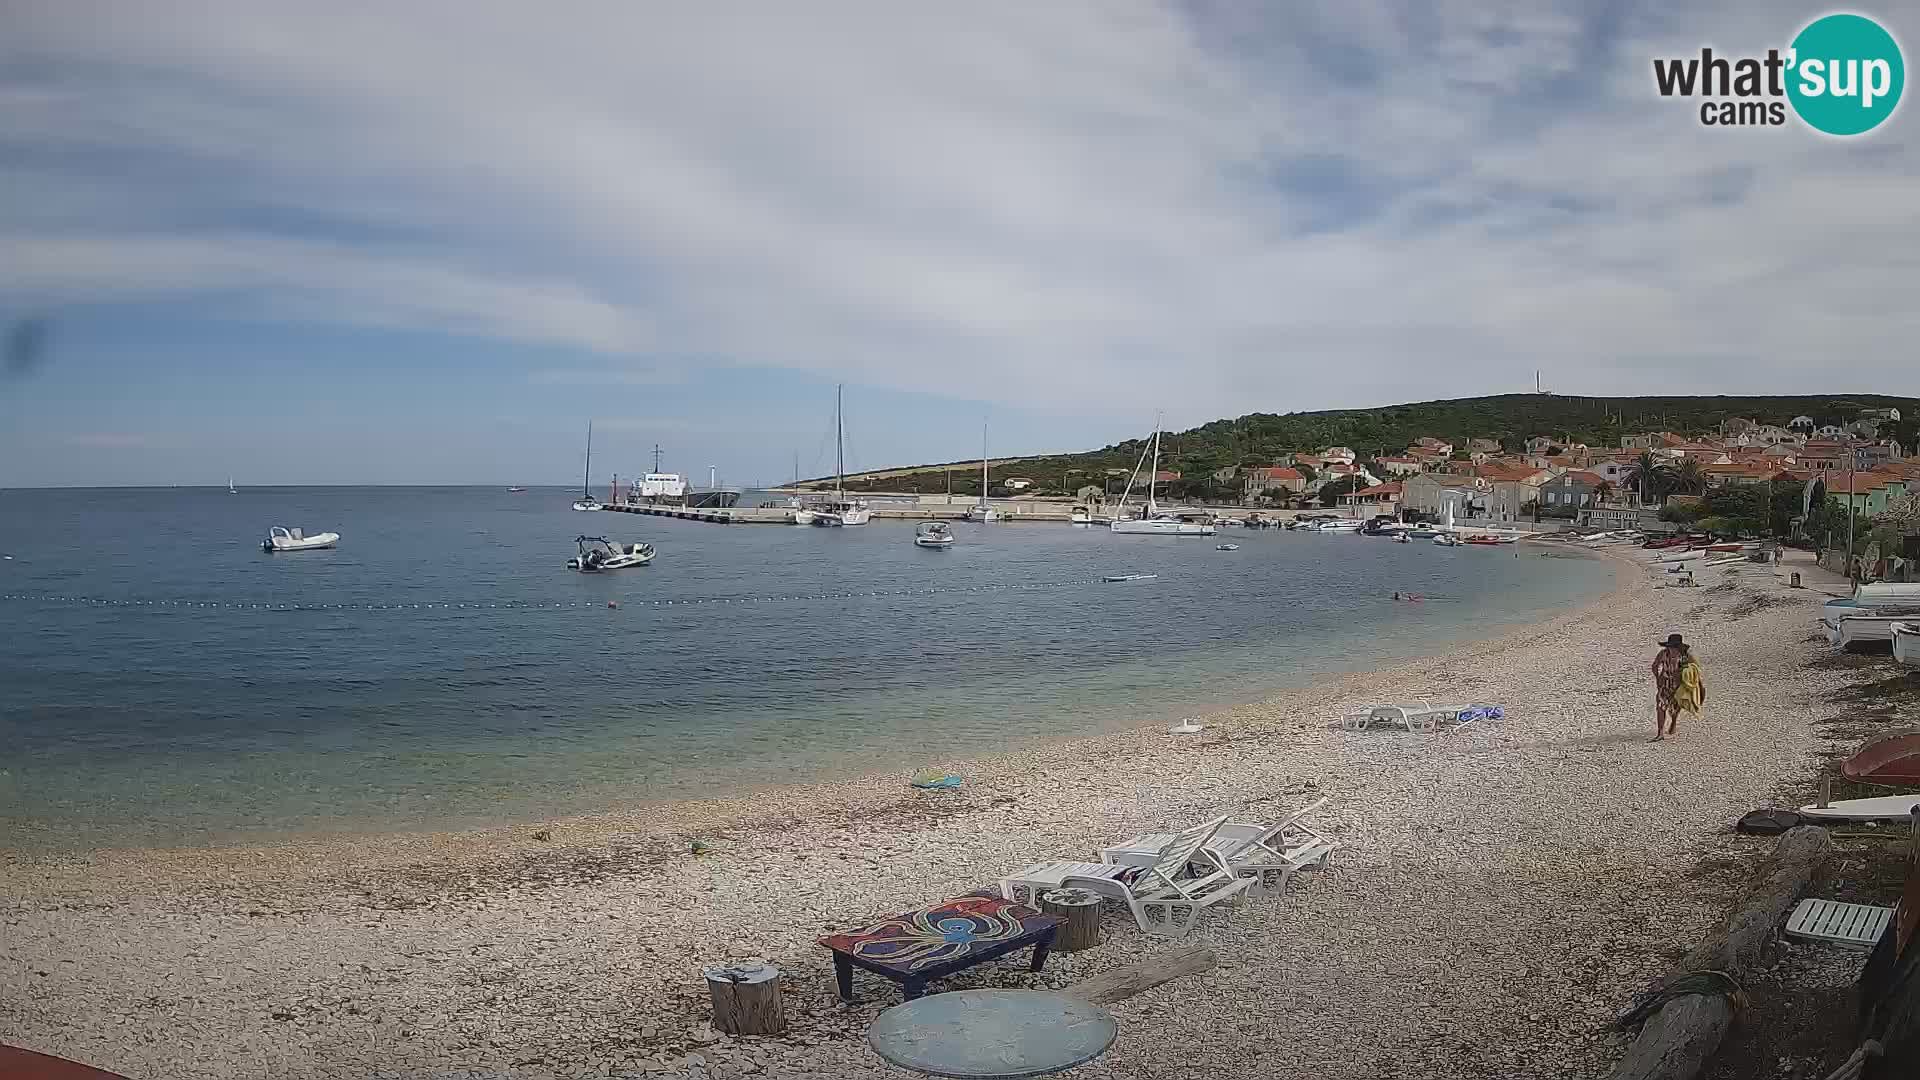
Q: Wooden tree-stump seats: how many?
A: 2